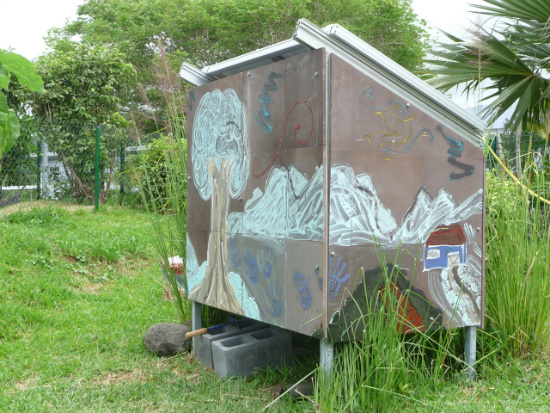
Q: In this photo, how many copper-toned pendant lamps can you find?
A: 0